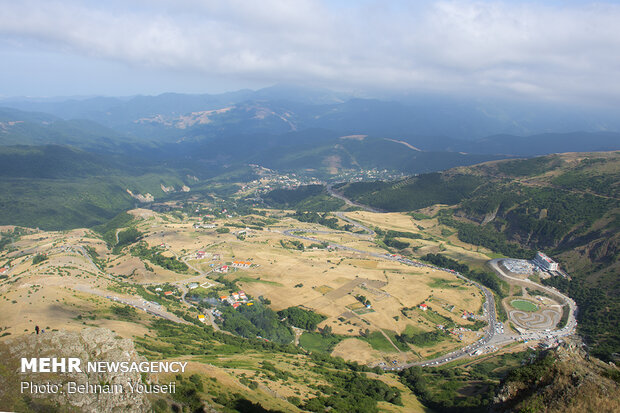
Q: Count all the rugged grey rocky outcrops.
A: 2